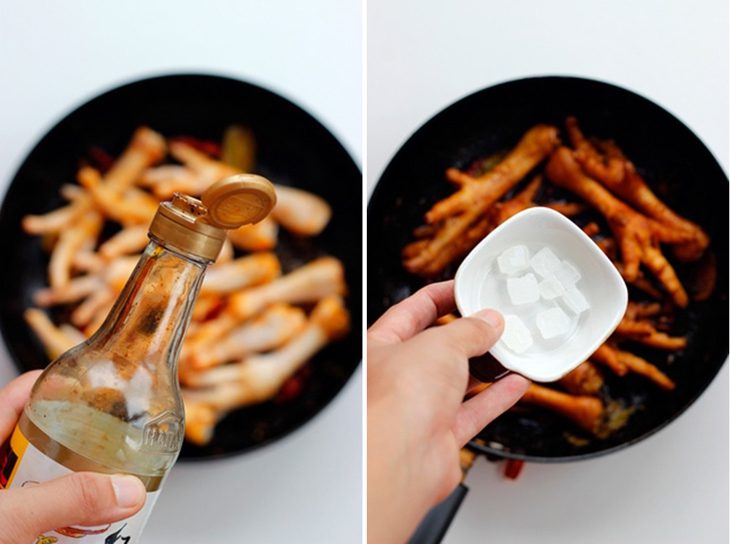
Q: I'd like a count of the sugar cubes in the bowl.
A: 8